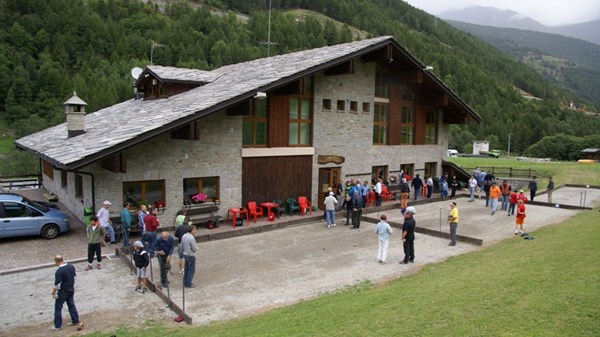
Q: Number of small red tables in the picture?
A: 2